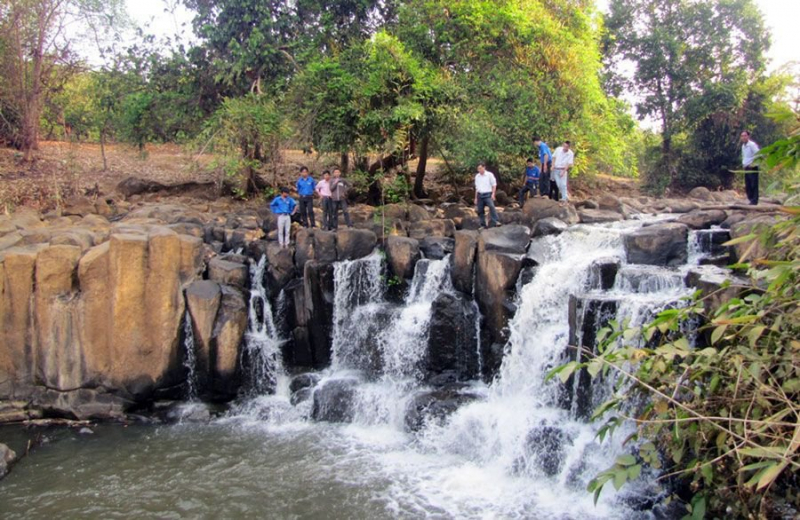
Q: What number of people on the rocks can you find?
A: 9